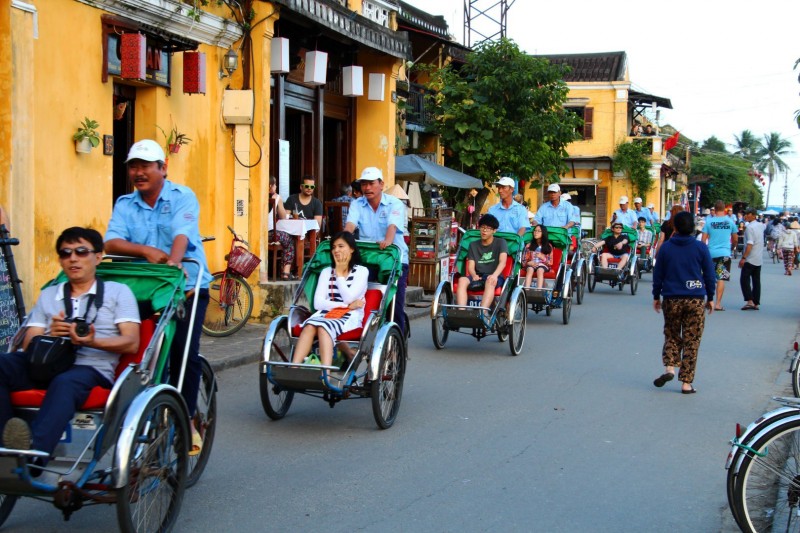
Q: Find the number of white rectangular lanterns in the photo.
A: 4